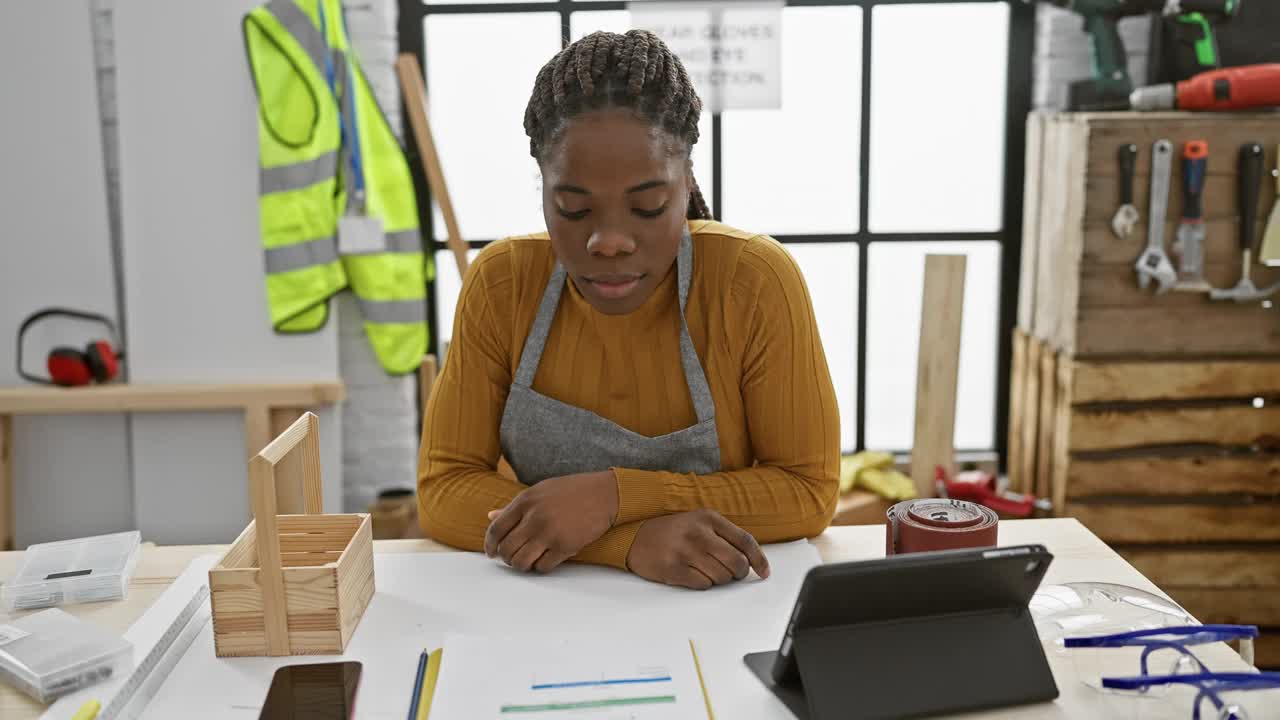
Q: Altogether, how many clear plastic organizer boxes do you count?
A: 2